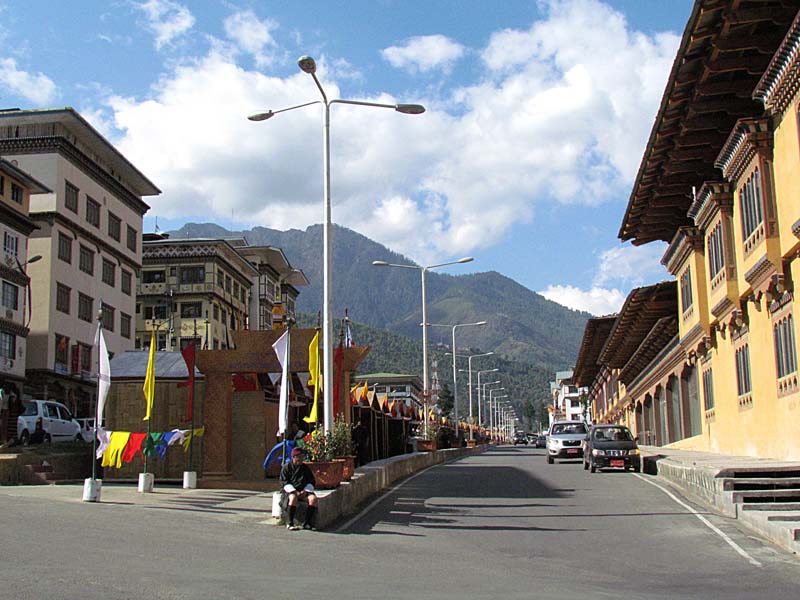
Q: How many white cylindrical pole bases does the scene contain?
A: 4